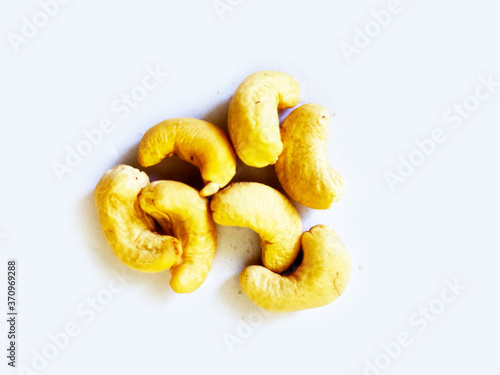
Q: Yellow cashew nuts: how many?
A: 7